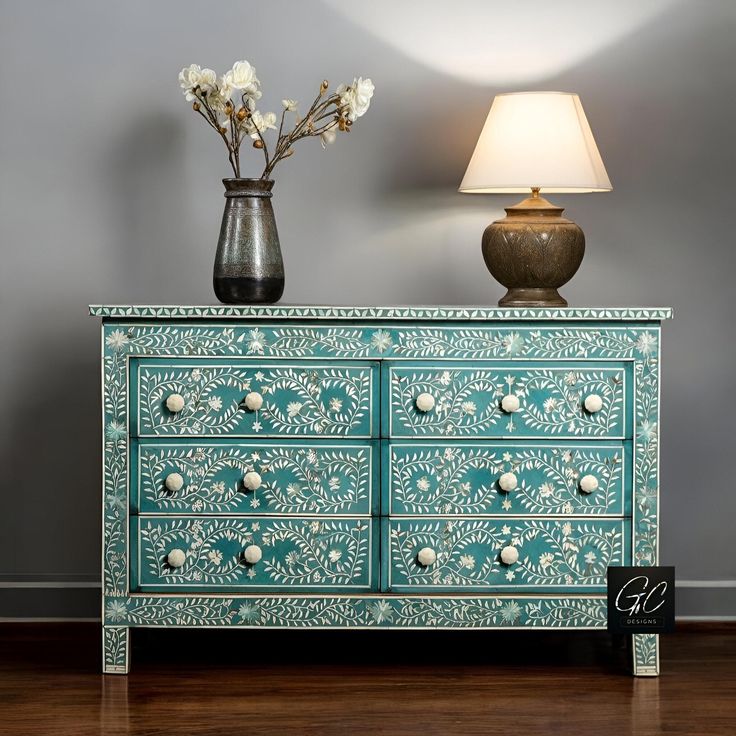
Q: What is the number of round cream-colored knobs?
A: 13